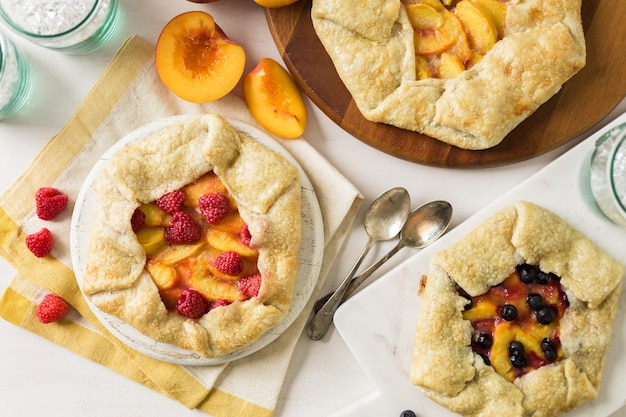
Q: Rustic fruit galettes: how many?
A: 3